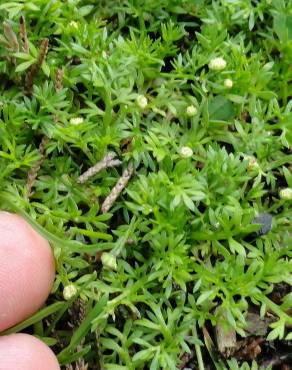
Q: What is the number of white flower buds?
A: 9